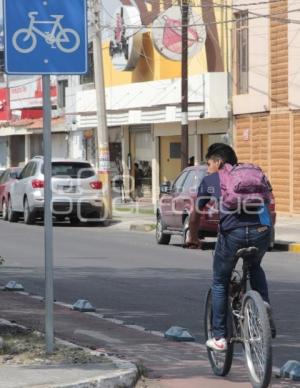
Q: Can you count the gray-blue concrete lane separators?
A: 4